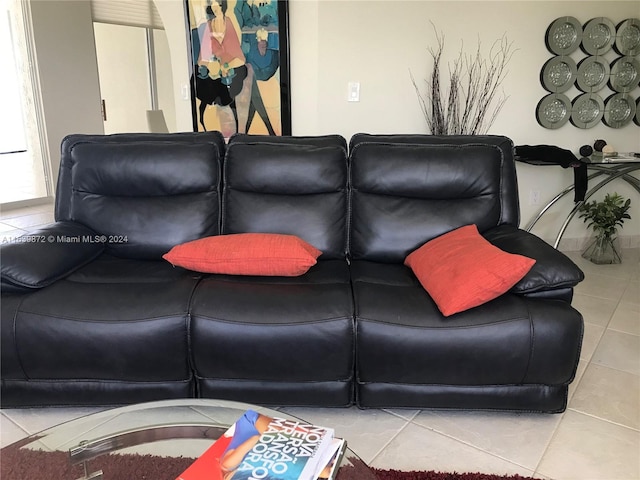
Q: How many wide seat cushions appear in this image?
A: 3